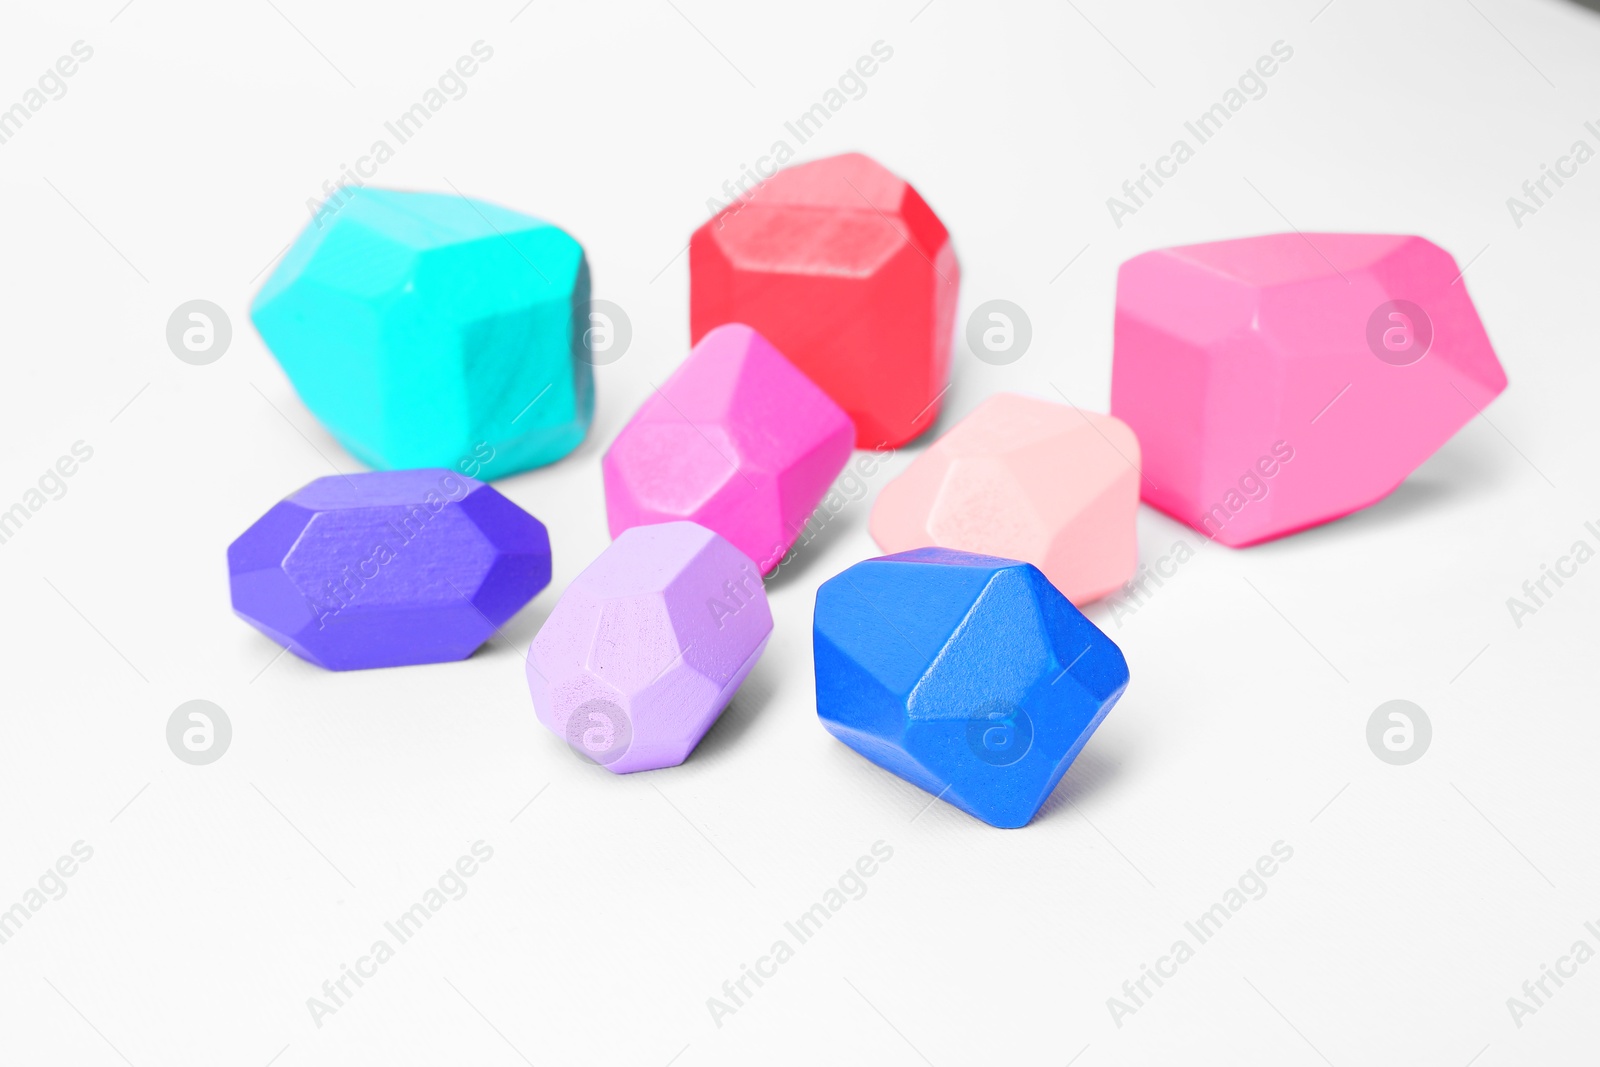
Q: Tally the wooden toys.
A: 8